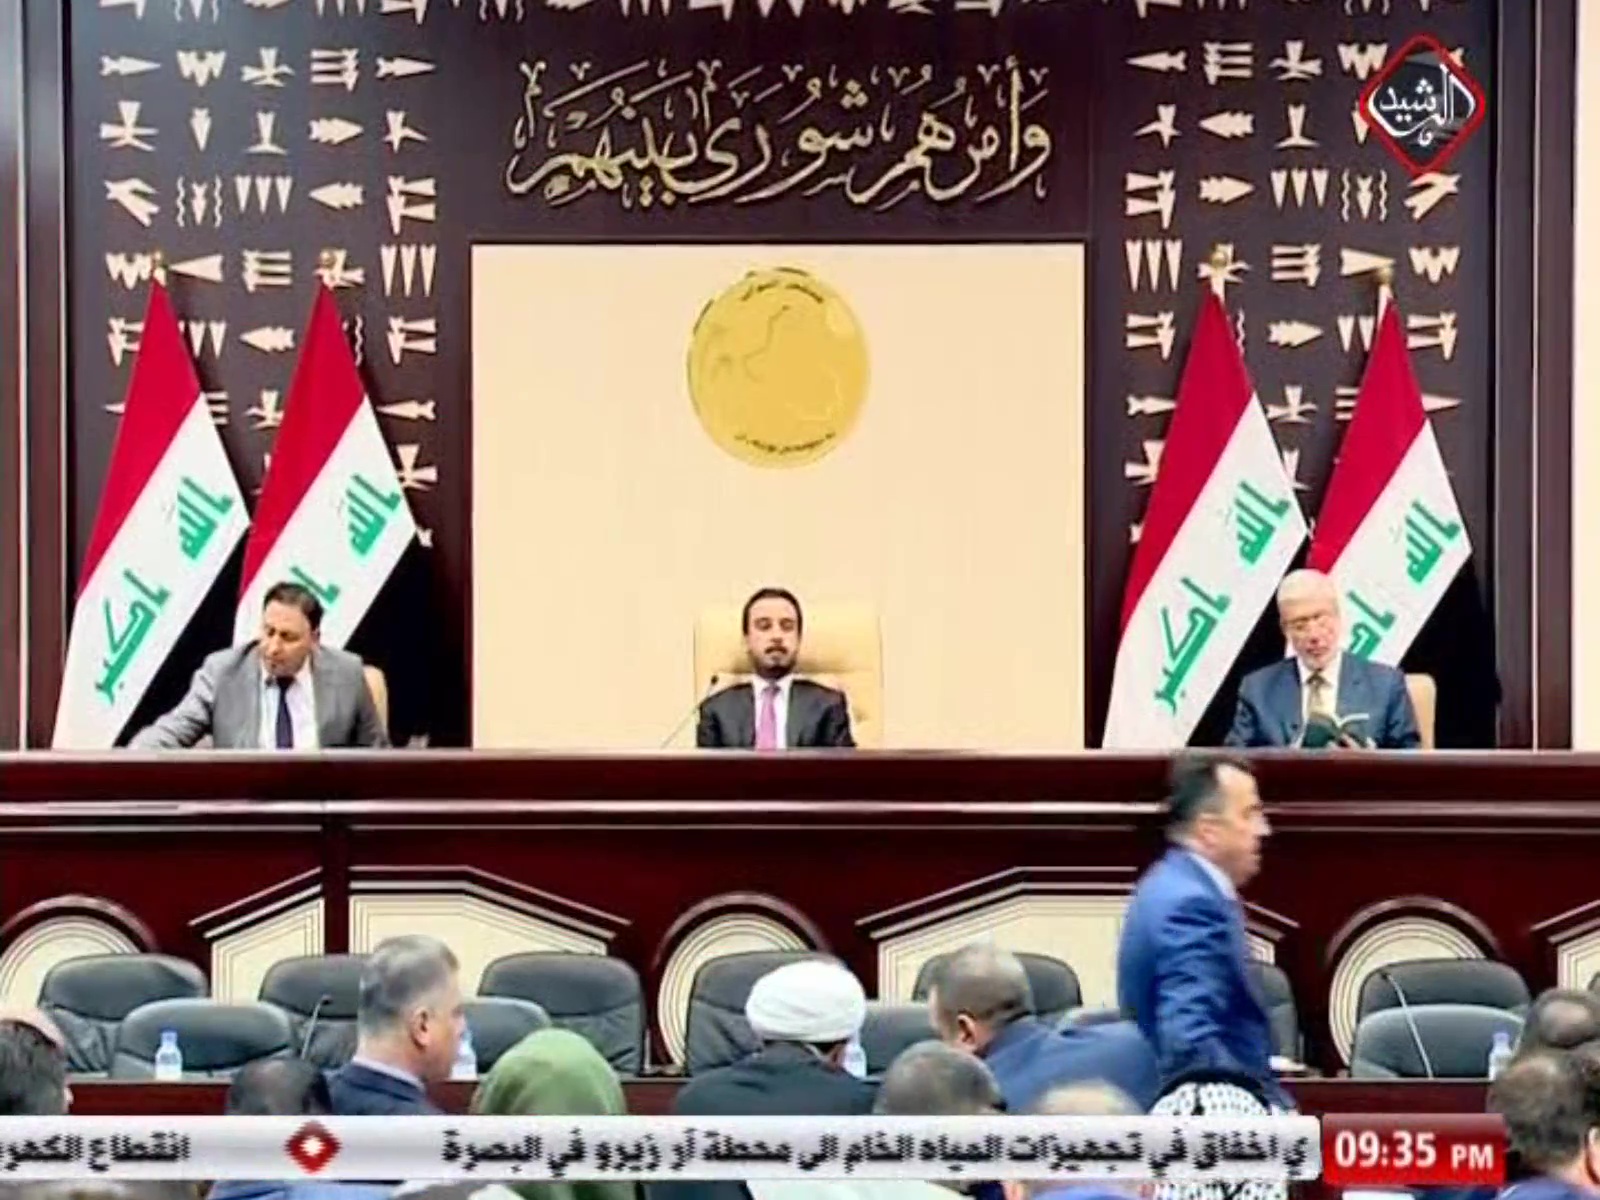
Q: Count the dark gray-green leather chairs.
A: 11